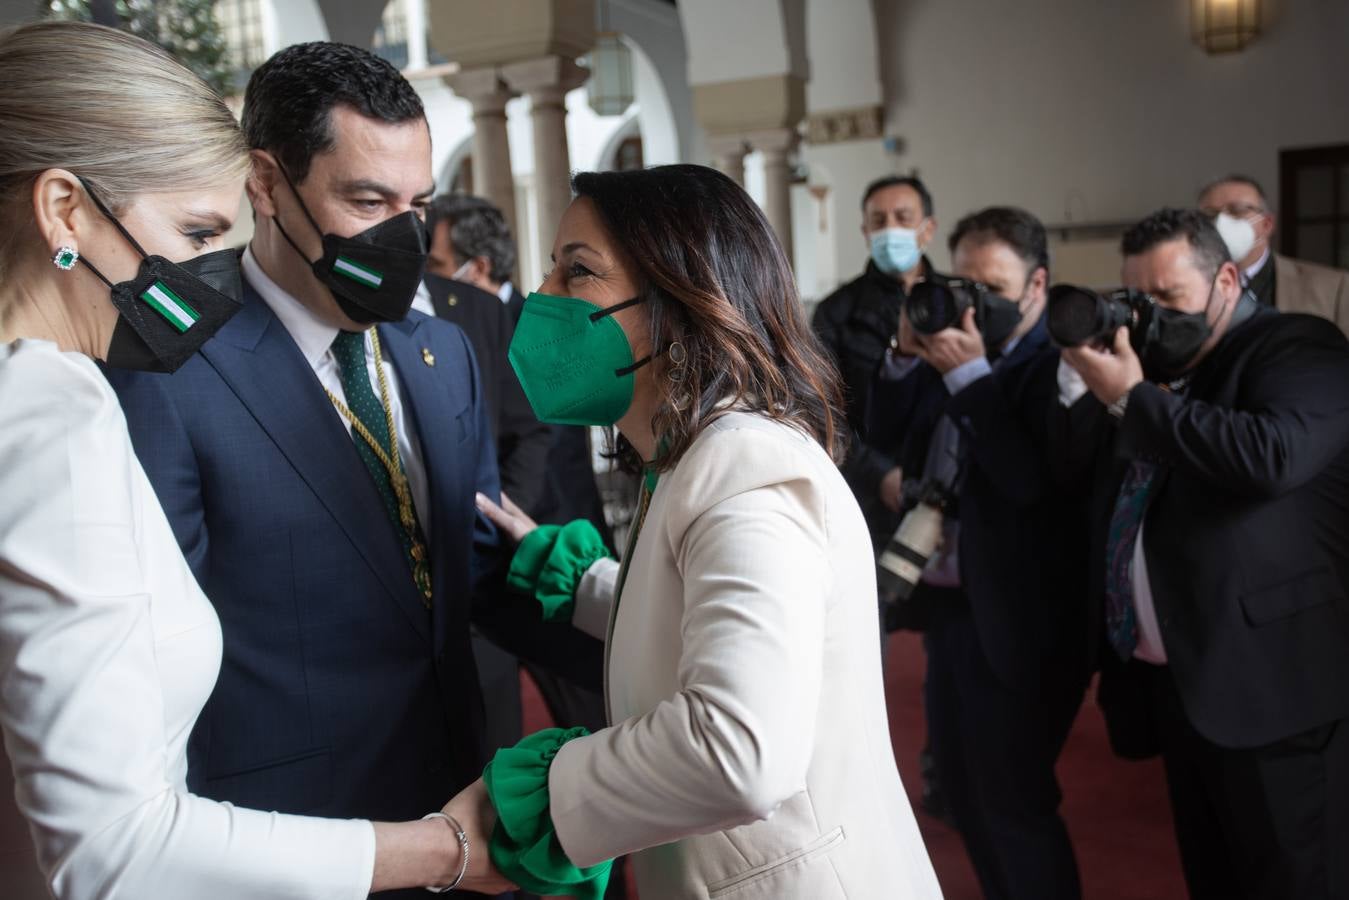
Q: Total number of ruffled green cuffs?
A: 2